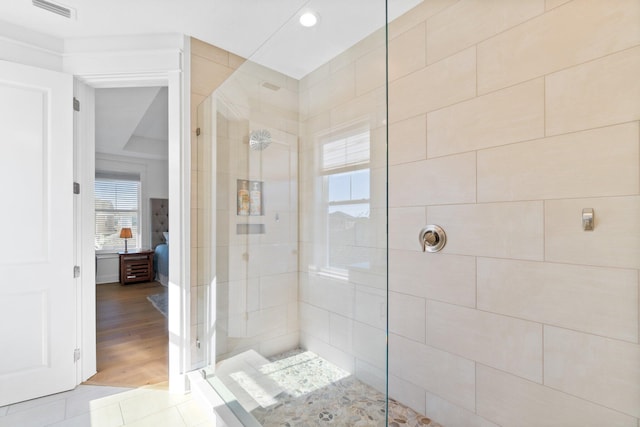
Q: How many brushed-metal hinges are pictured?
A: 4